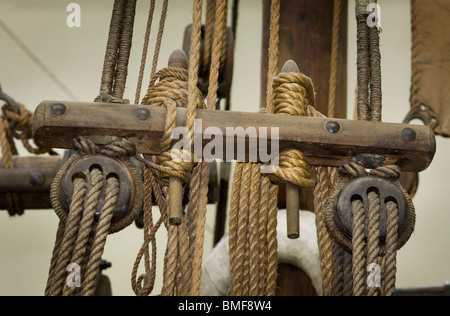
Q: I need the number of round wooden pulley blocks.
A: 2